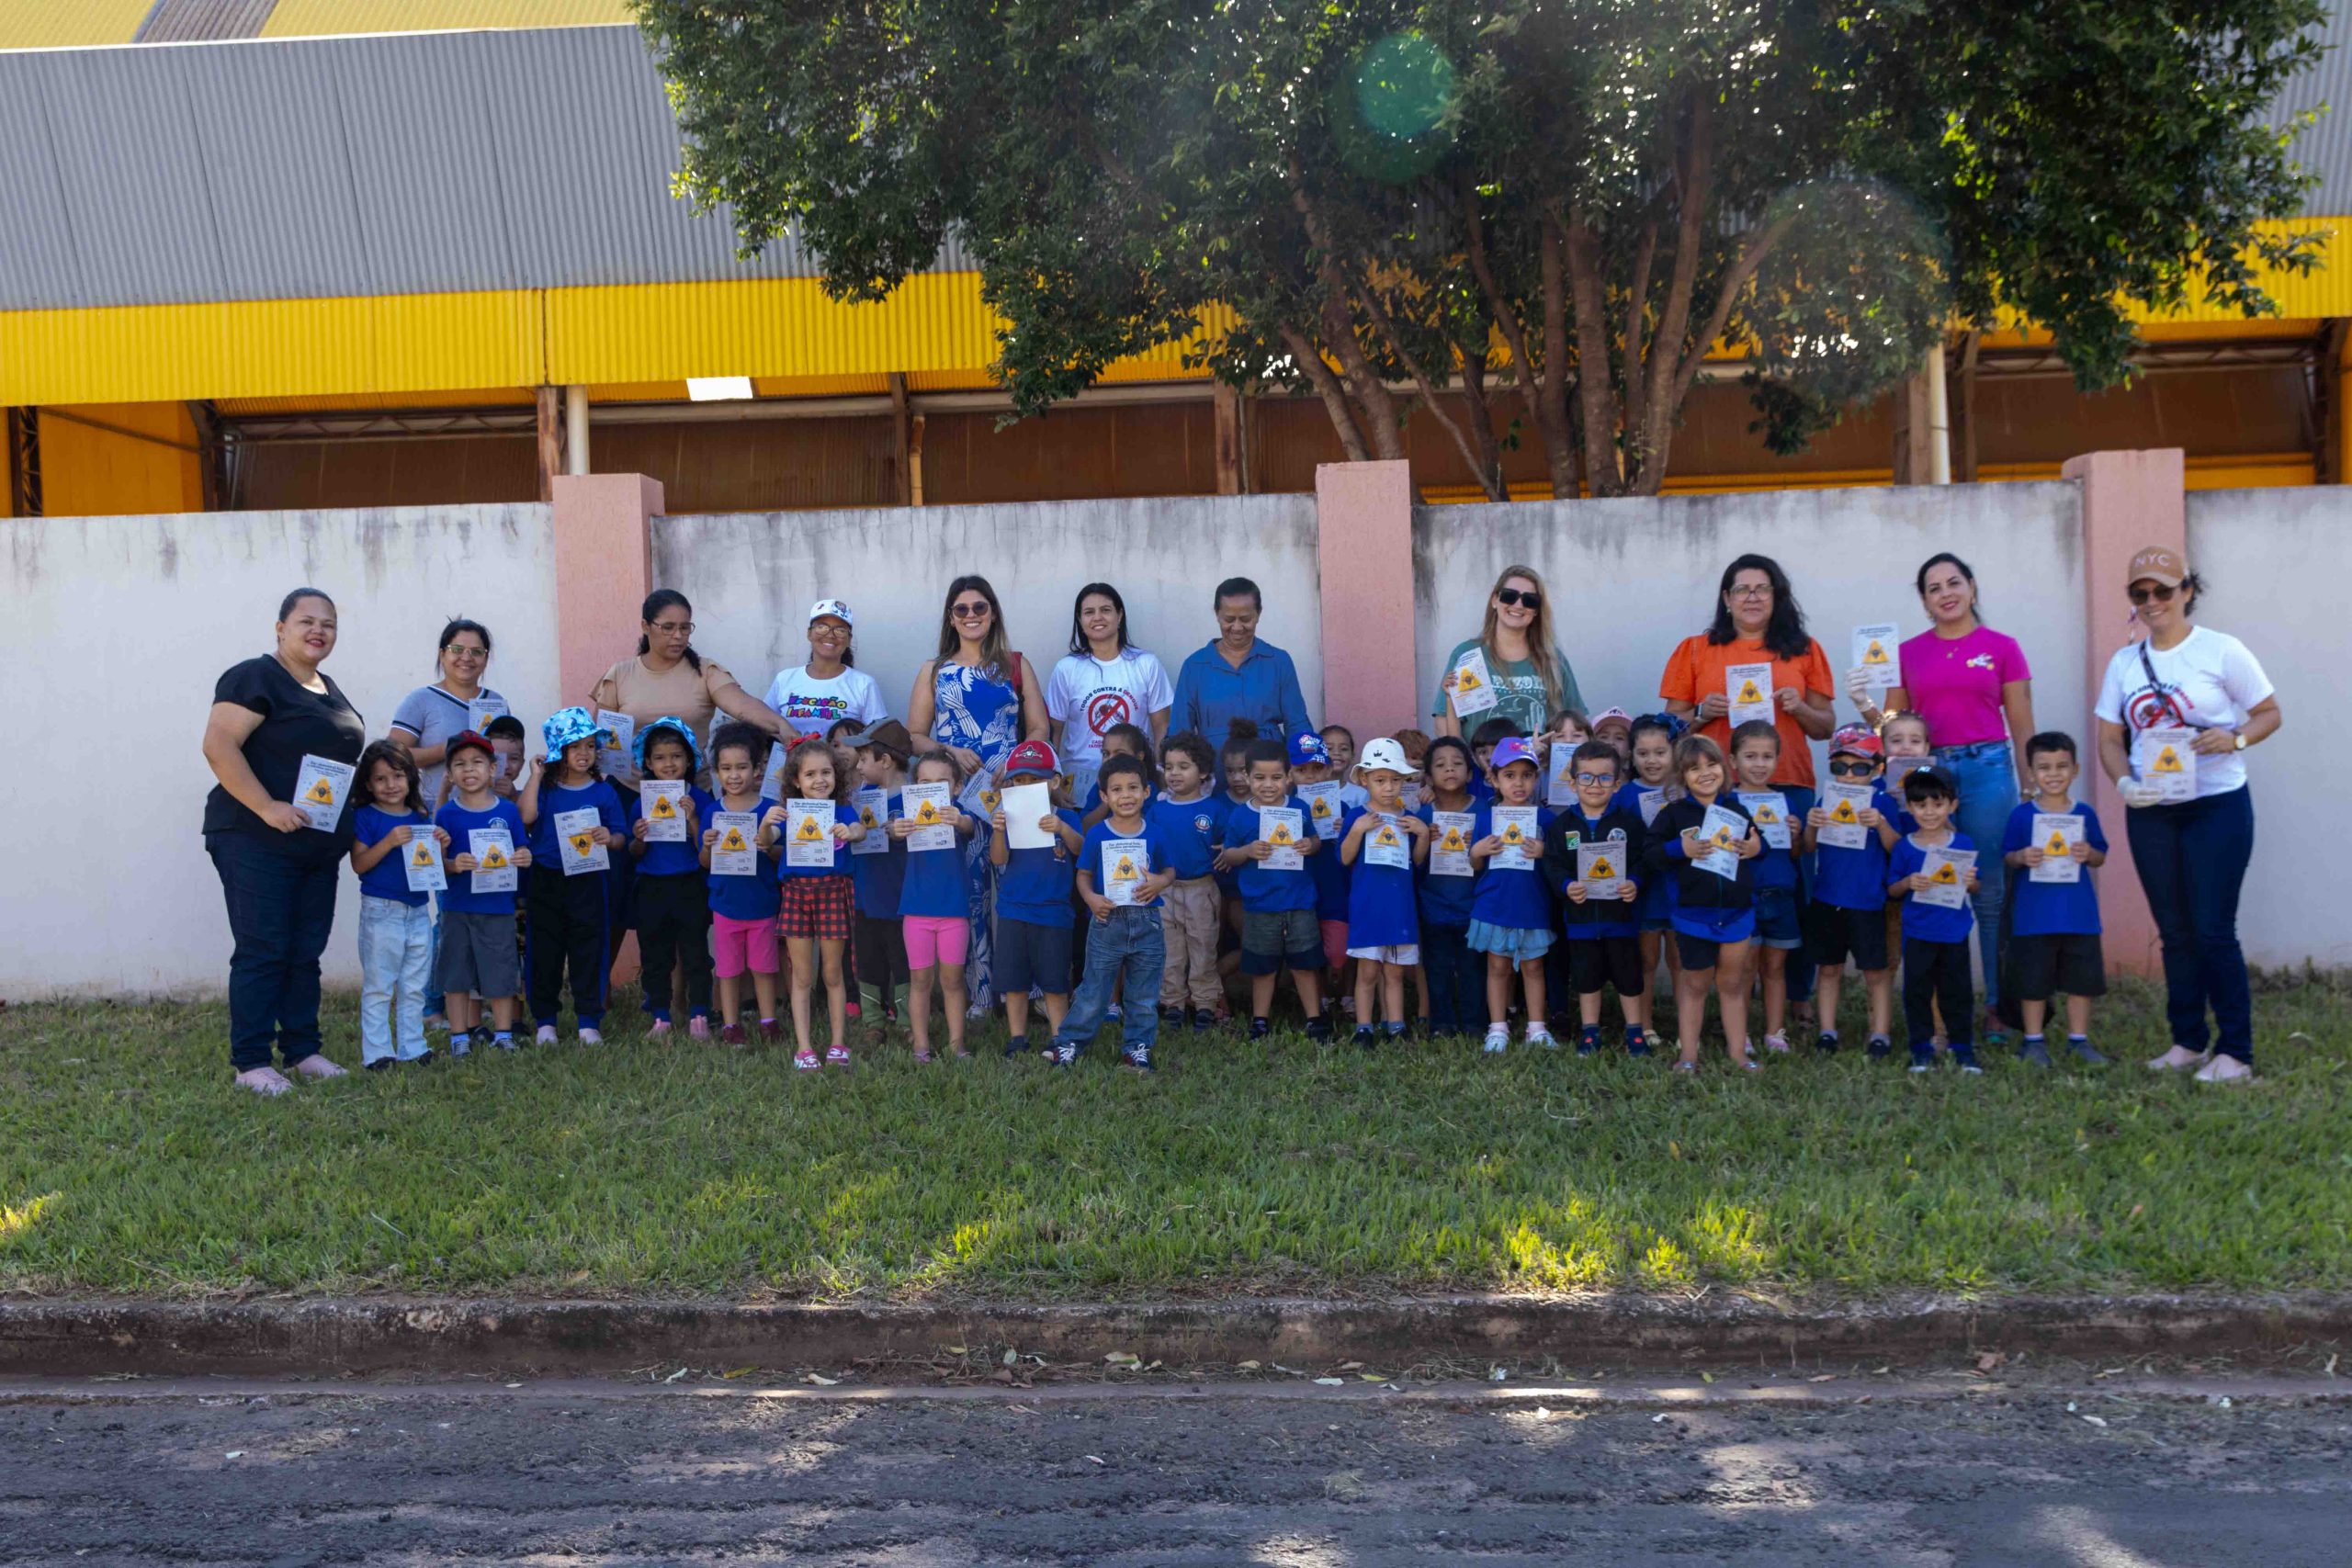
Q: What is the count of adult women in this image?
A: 11